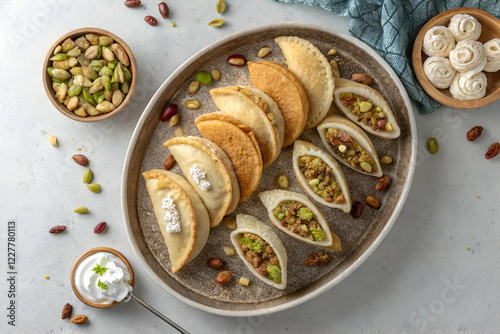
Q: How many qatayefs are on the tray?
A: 11